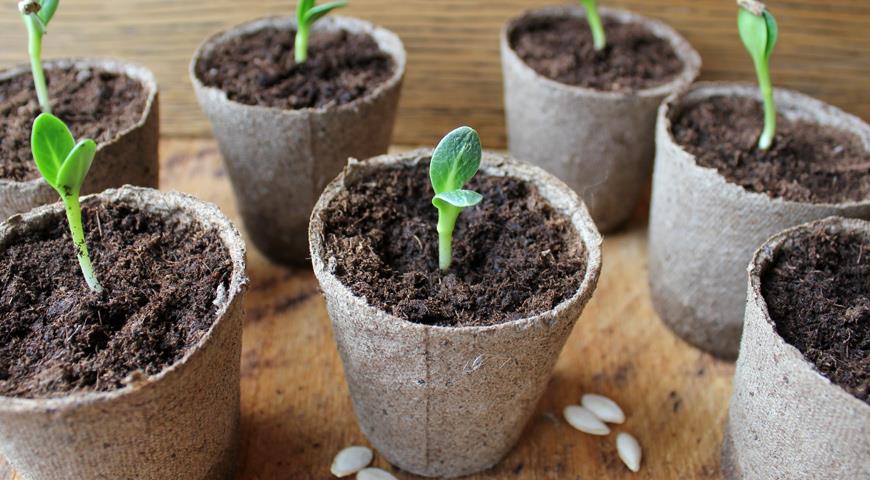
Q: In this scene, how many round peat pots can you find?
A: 7